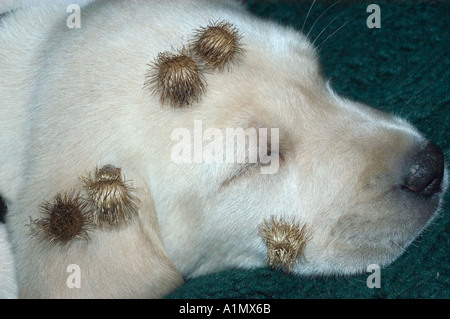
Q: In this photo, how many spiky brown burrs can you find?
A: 5